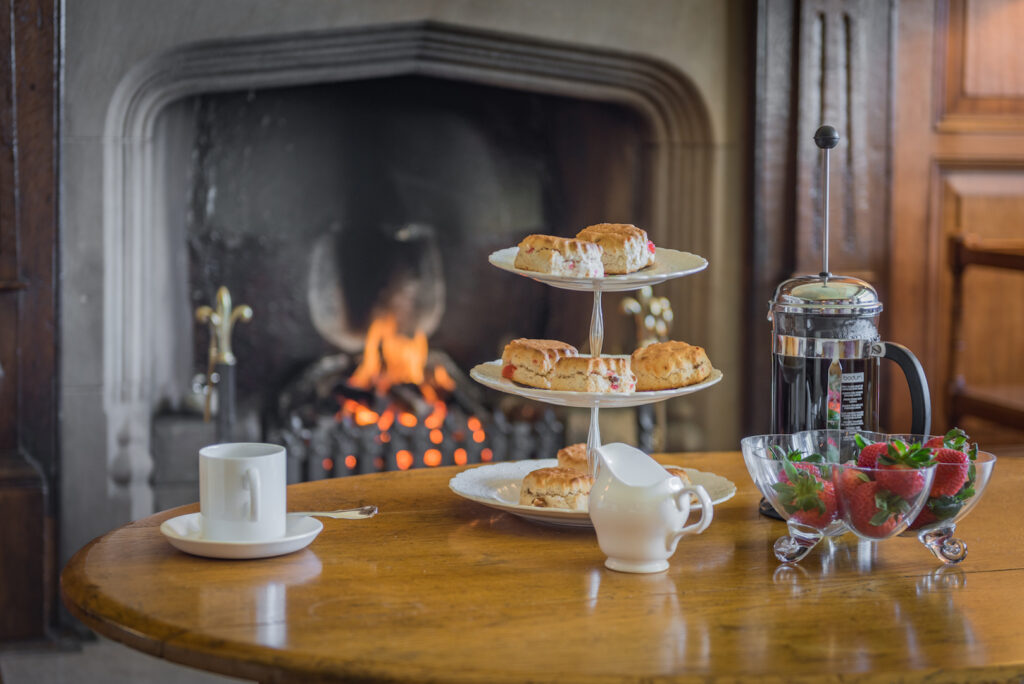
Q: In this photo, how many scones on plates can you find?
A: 8